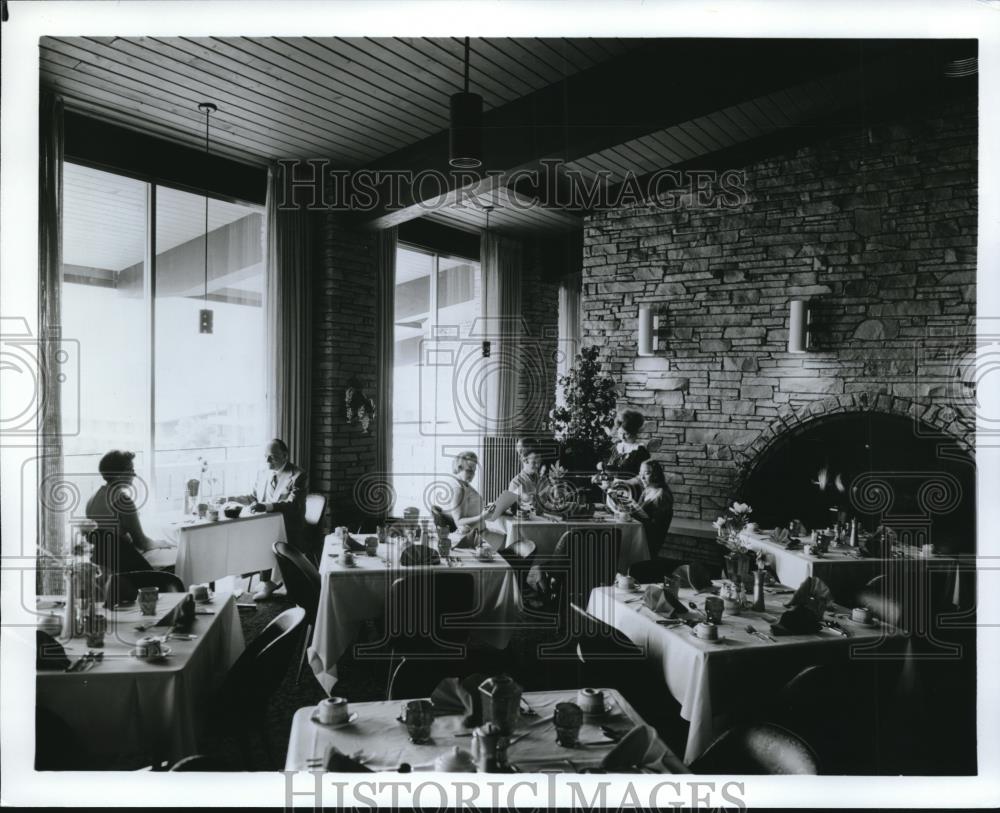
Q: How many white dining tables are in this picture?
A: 7